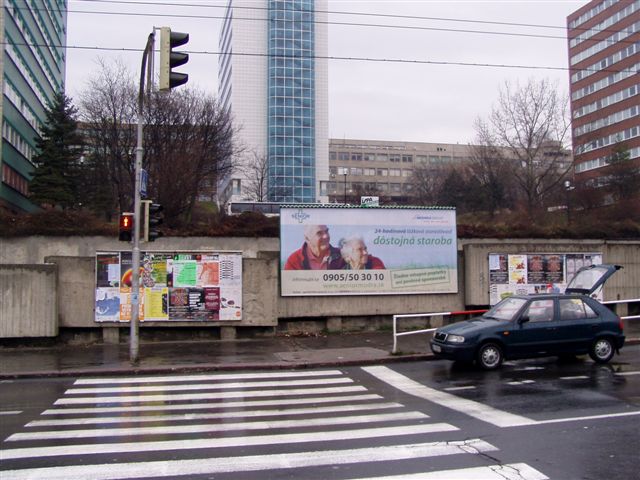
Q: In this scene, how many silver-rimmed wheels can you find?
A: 2